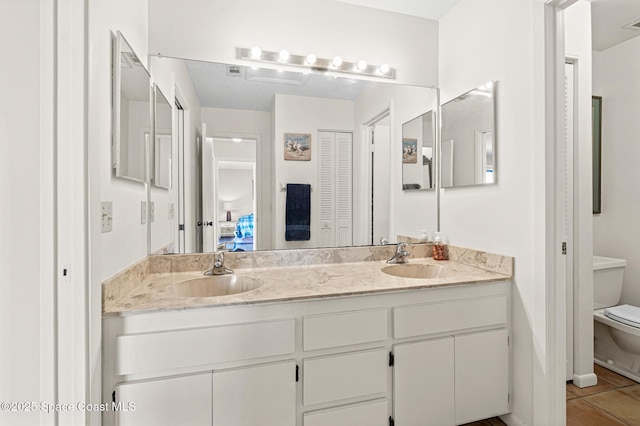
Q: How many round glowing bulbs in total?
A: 6